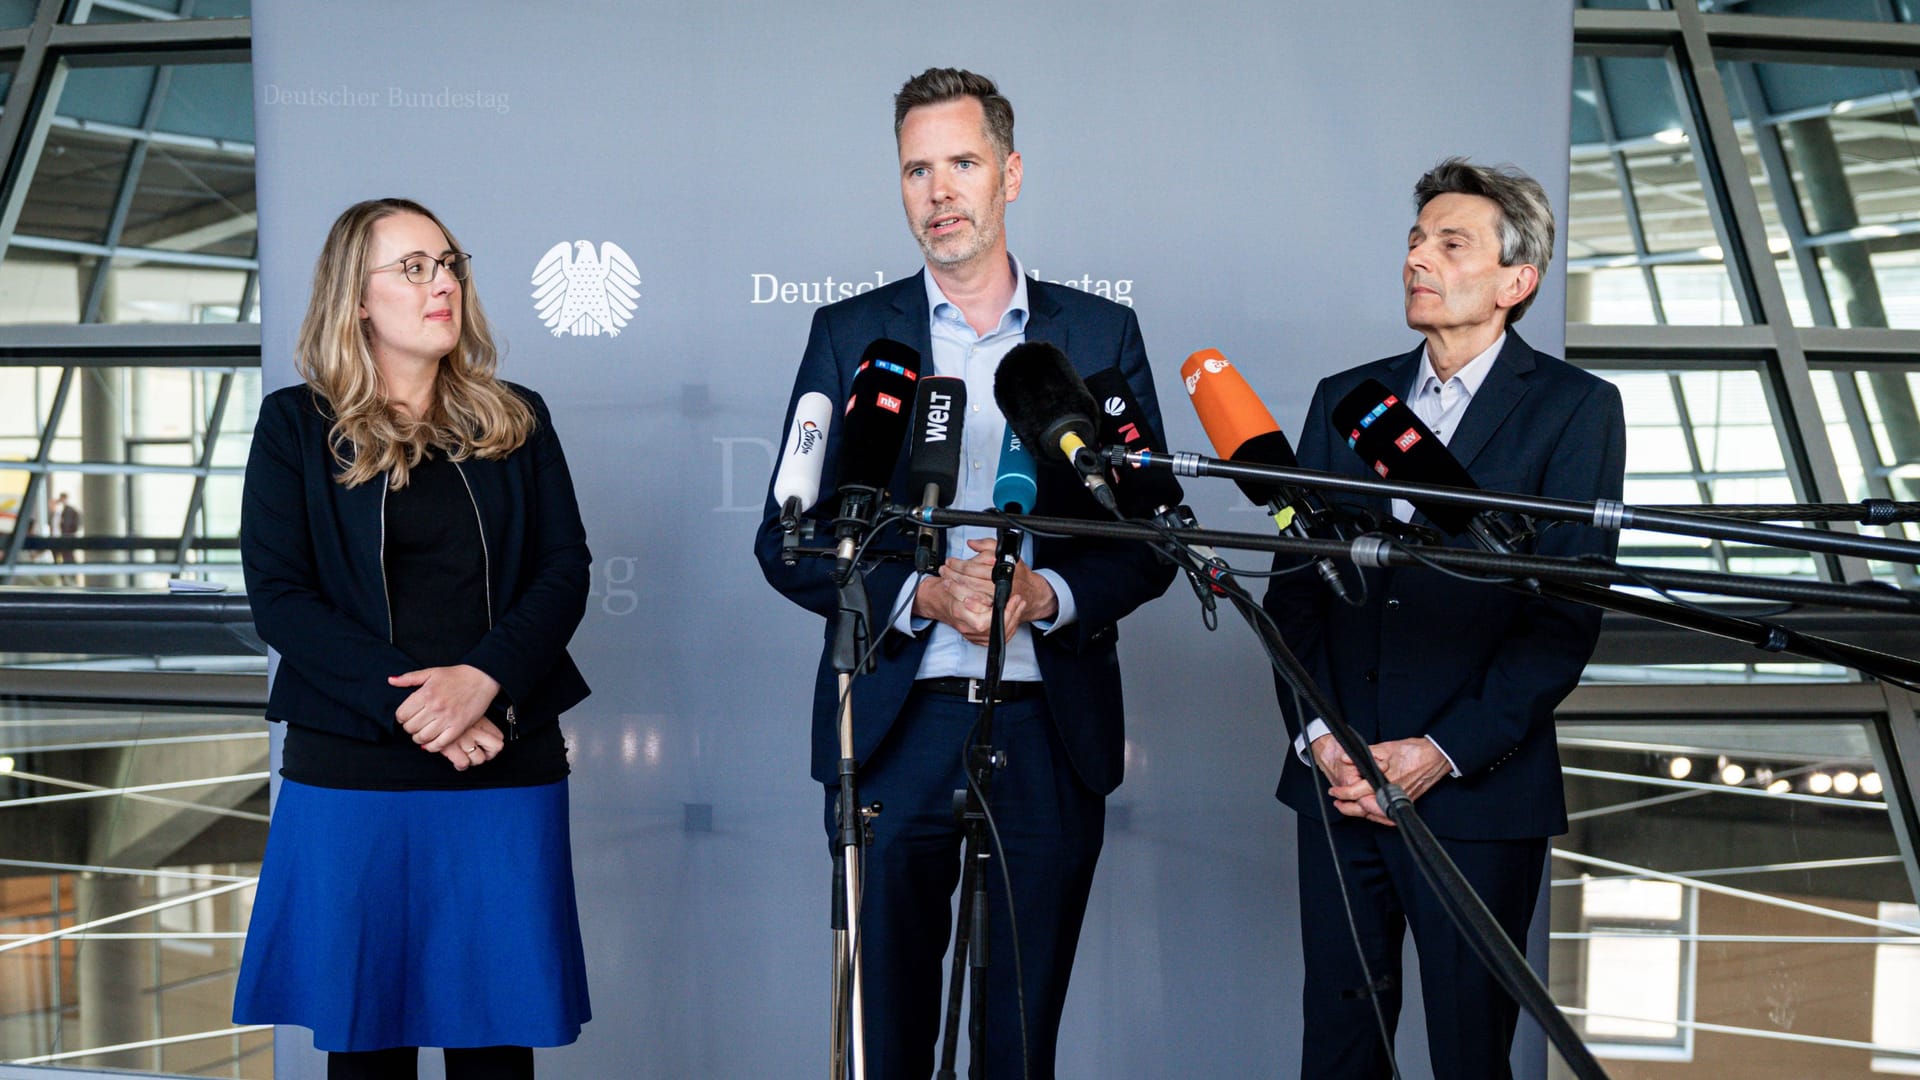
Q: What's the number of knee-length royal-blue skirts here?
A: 1